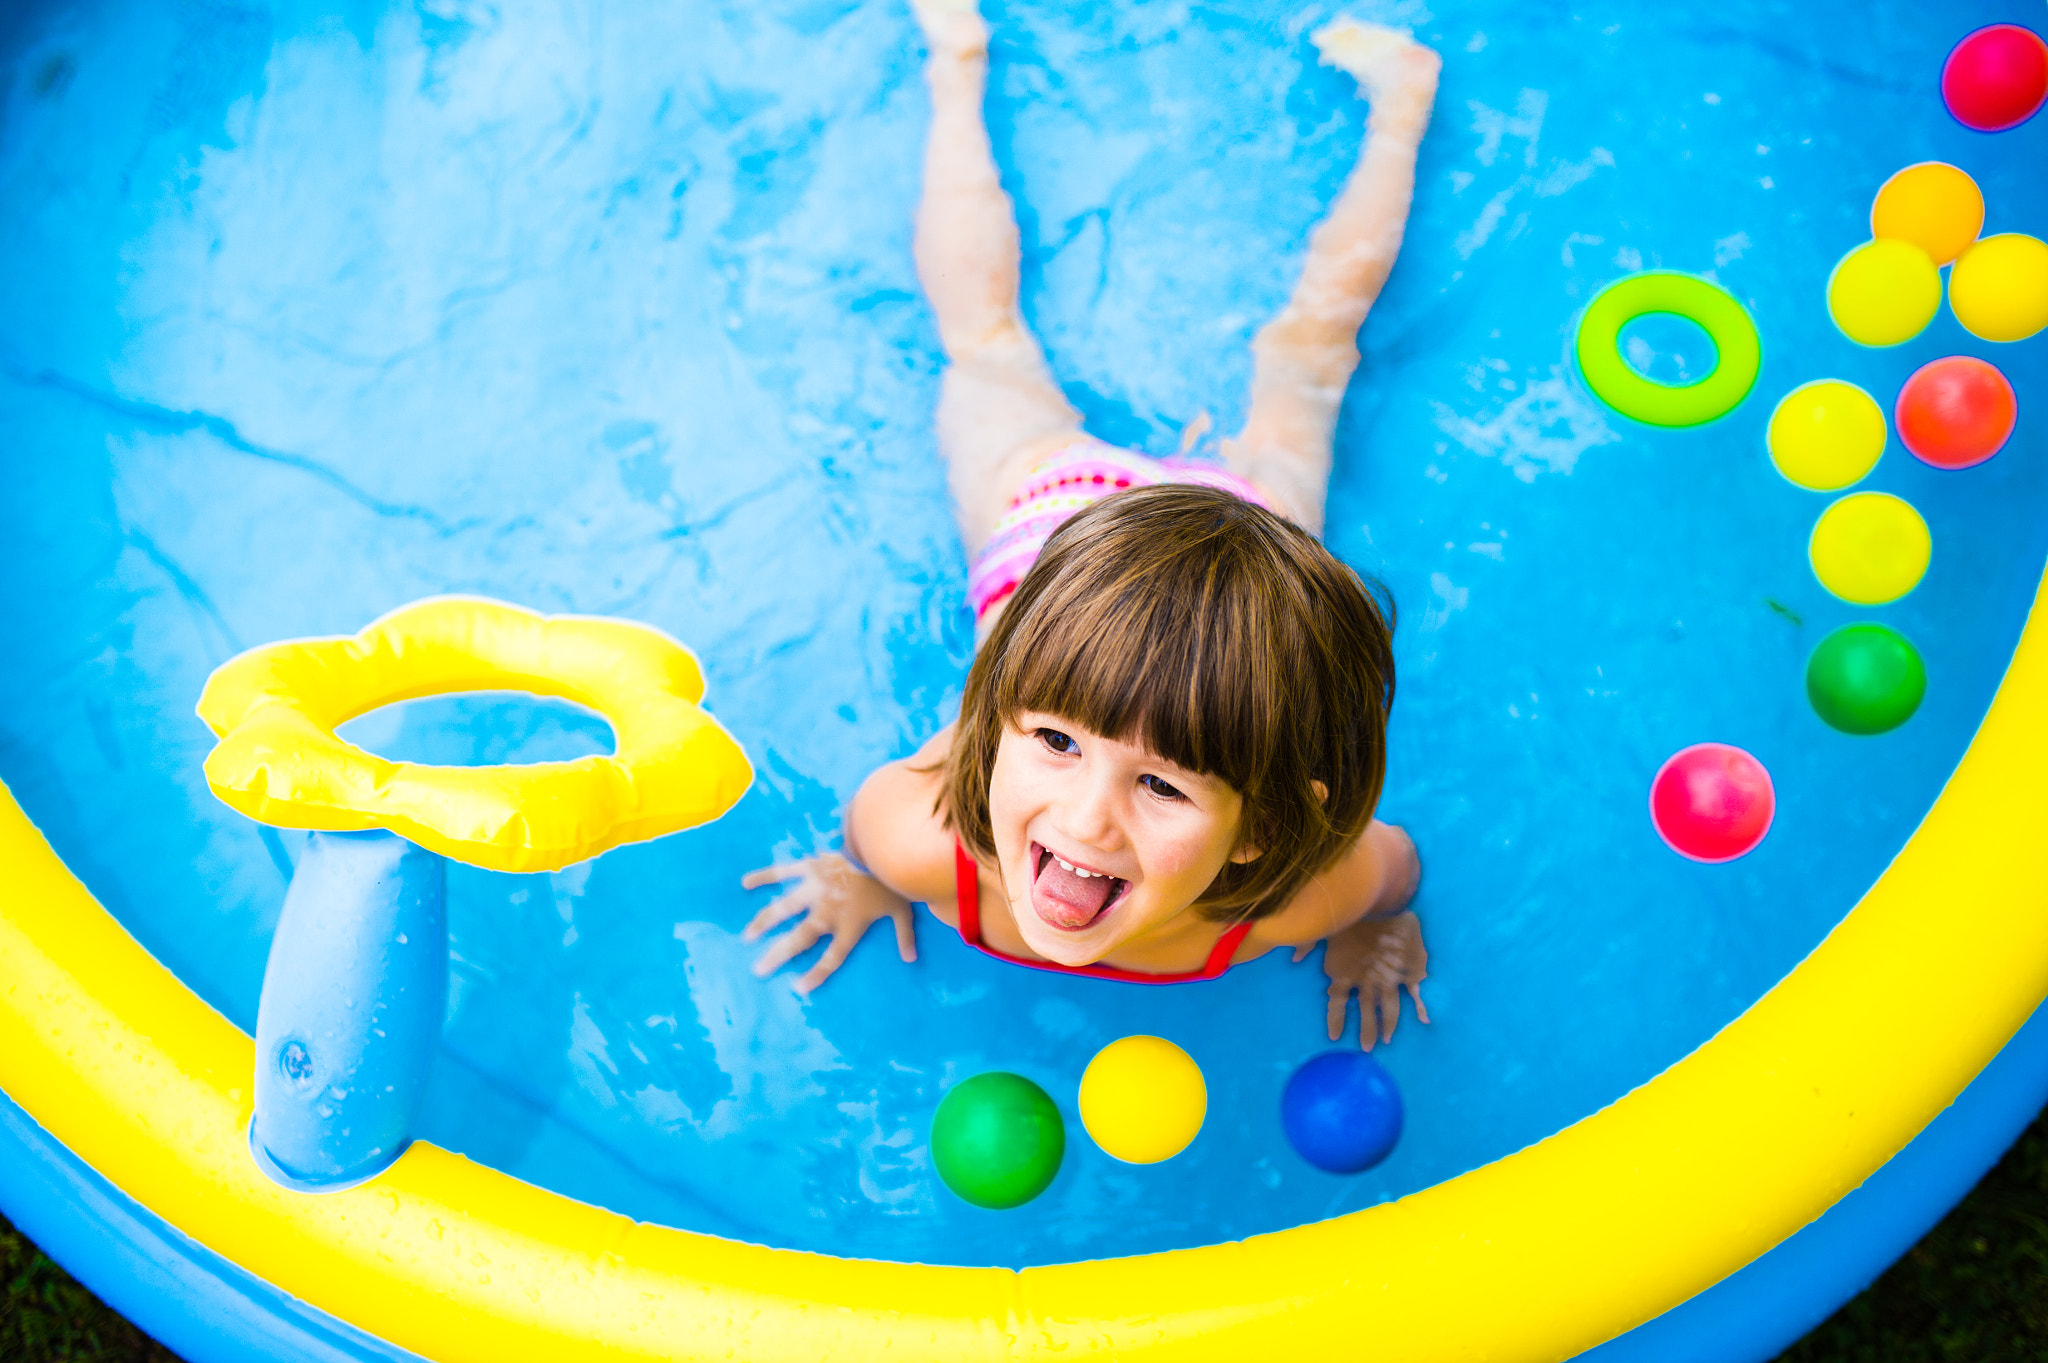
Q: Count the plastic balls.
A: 12